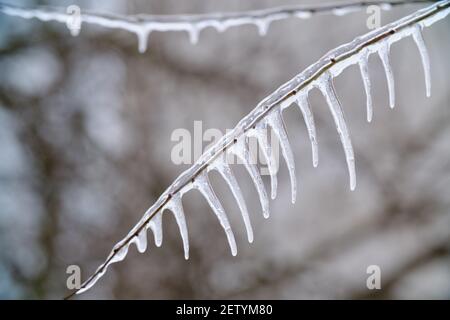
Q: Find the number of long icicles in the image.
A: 11